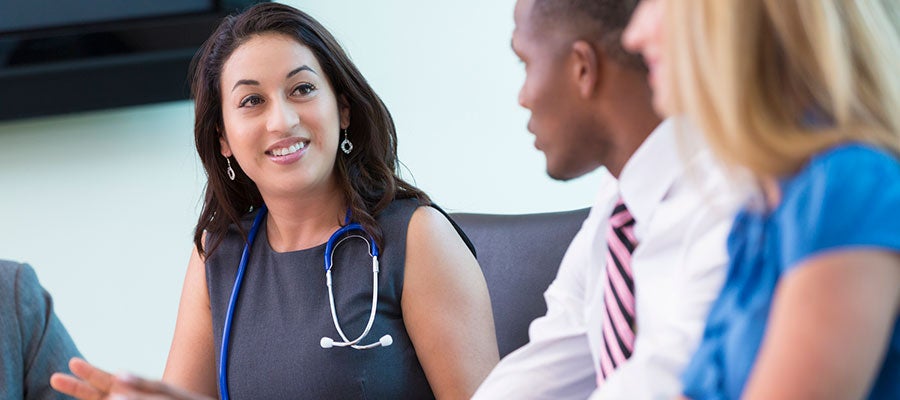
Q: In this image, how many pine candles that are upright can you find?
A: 0